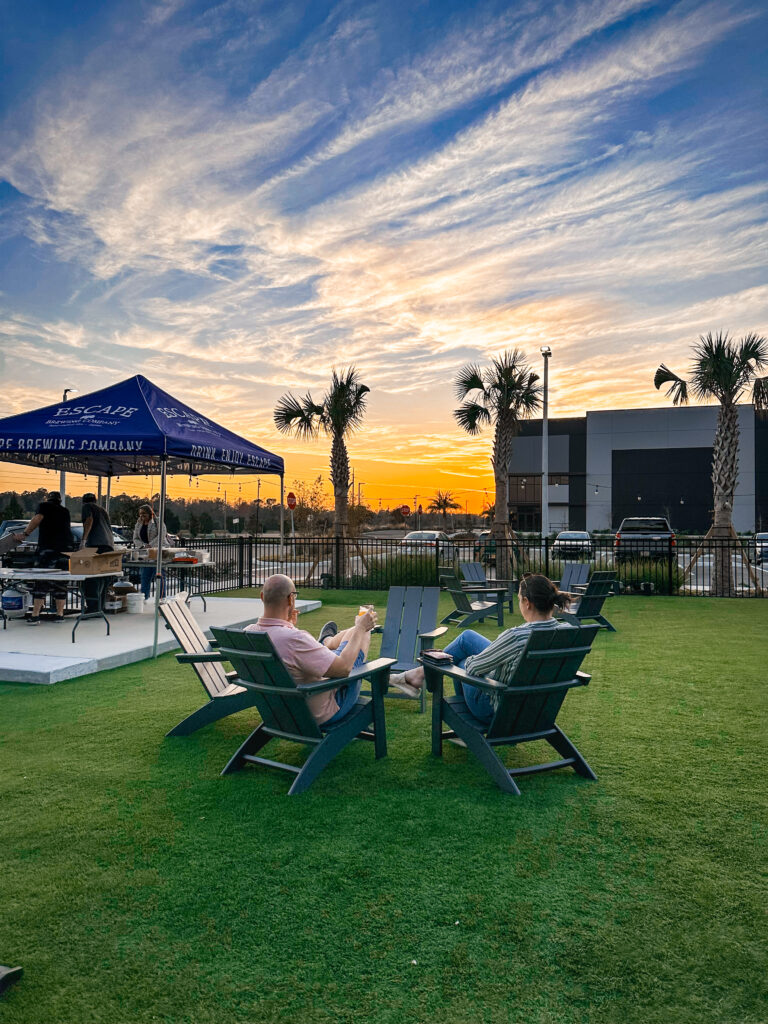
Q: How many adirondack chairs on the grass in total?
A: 8